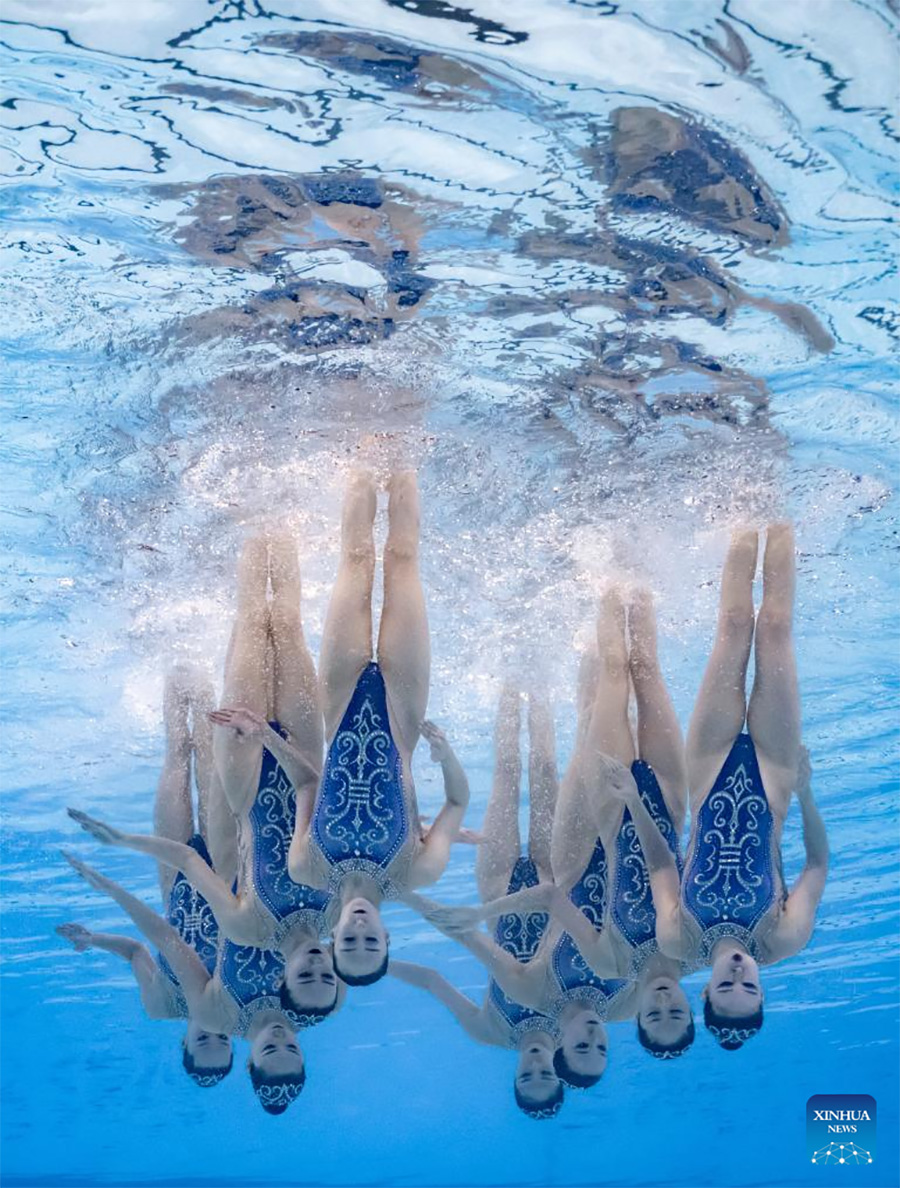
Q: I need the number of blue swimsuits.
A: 8